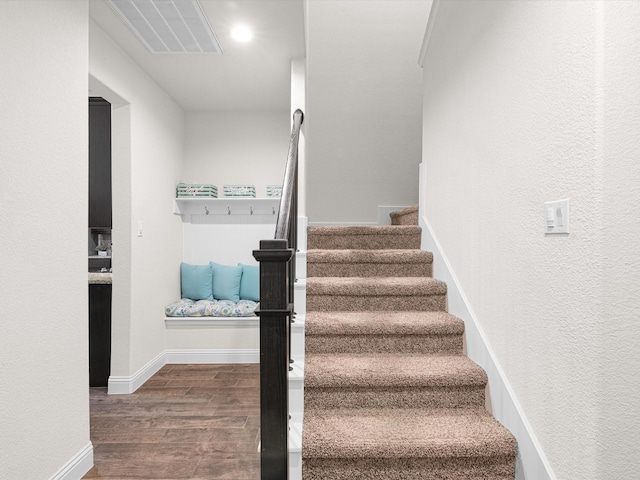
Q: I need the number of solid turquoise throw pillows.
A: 3